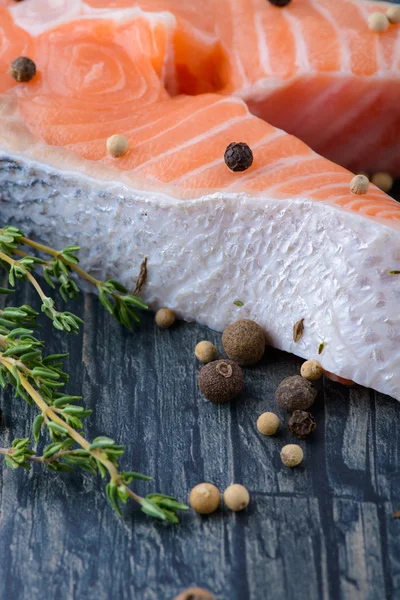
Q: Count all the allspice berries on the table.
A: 3